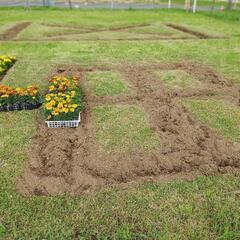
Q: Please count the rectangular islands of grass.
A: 4